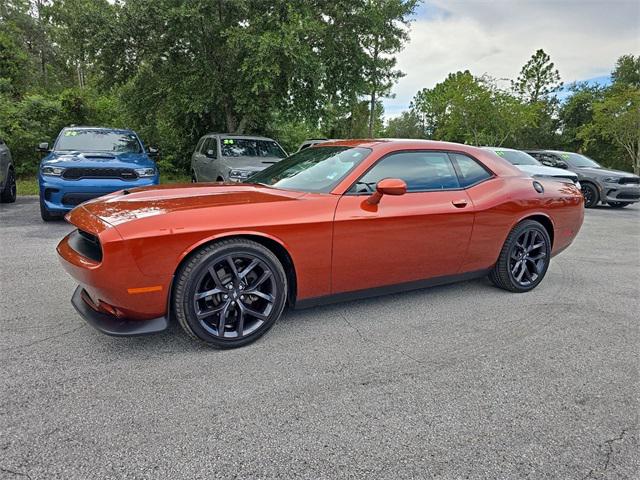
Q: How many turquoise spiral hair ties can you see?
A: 0